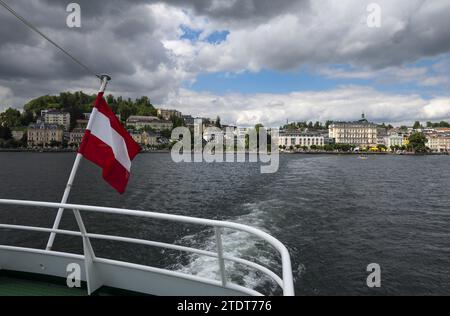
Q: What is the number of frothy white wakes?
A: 1